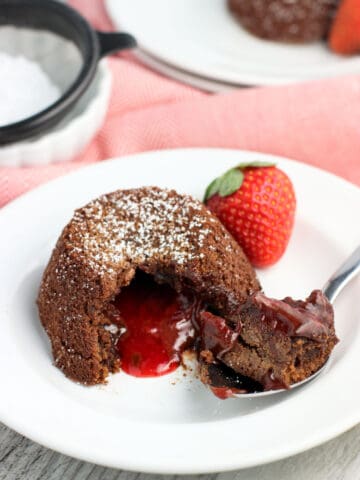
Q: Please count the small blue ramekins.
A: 0